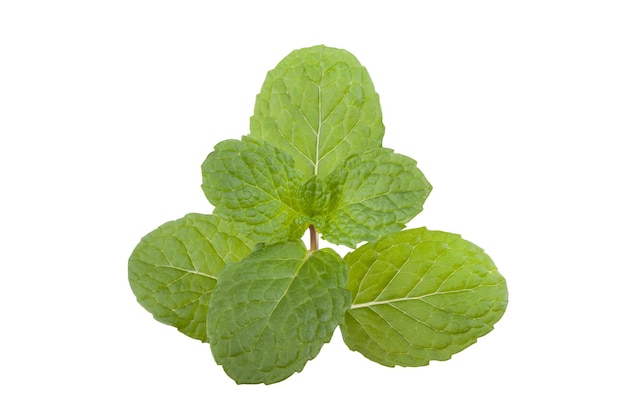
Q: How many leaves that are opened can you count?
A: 6